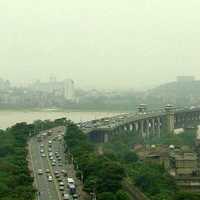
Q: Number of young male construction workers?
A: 0